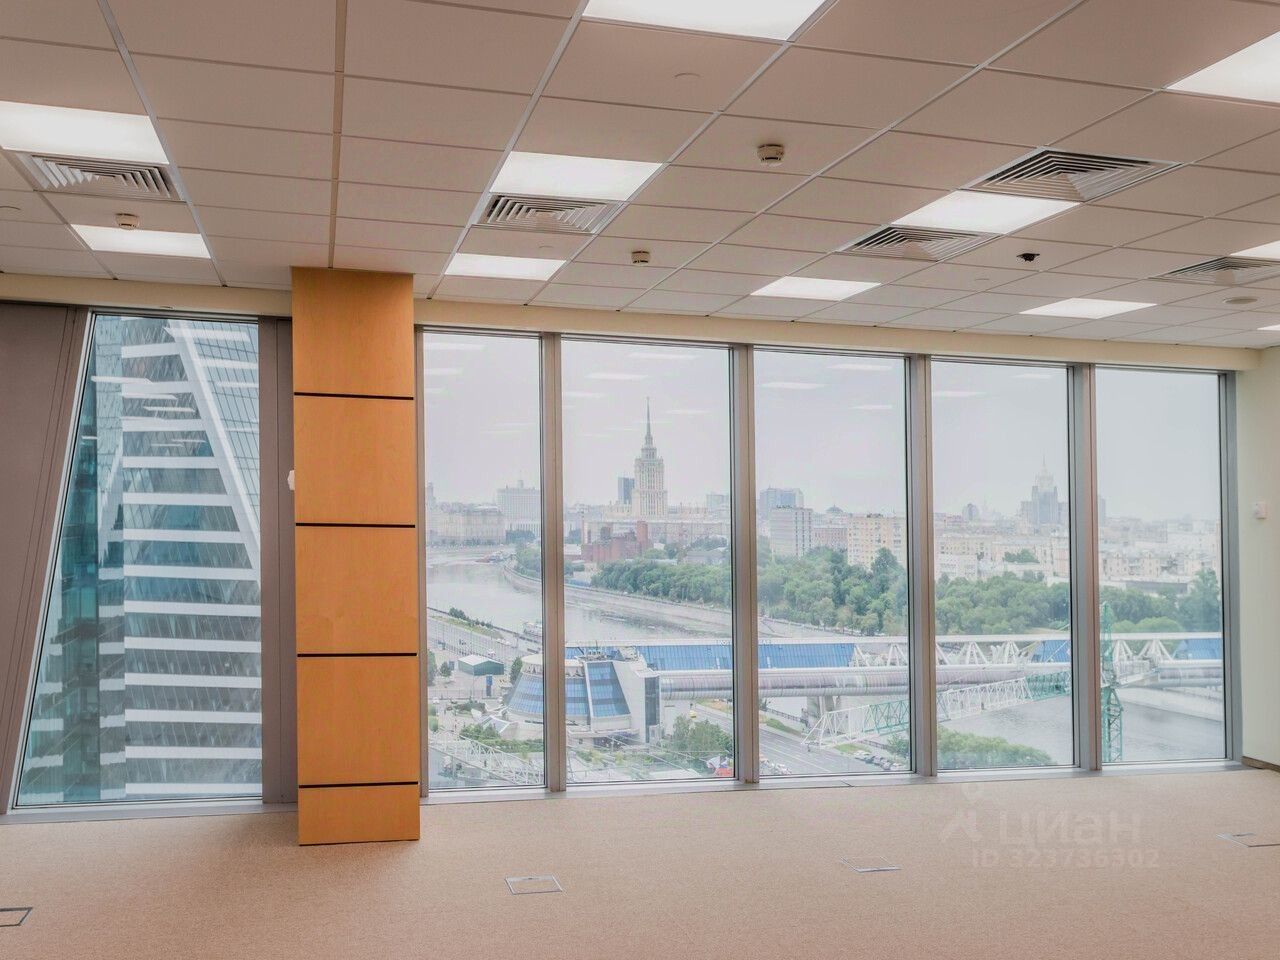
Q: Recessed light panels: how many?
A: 11